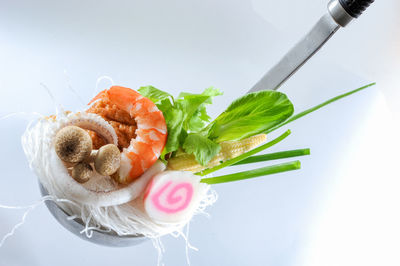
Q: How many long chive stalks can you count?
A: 4